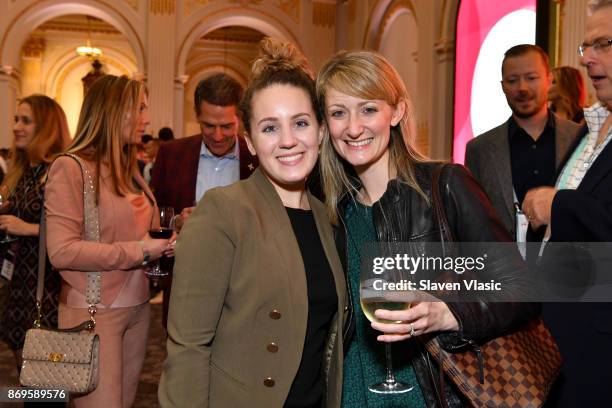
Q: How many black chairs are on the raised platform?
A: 0